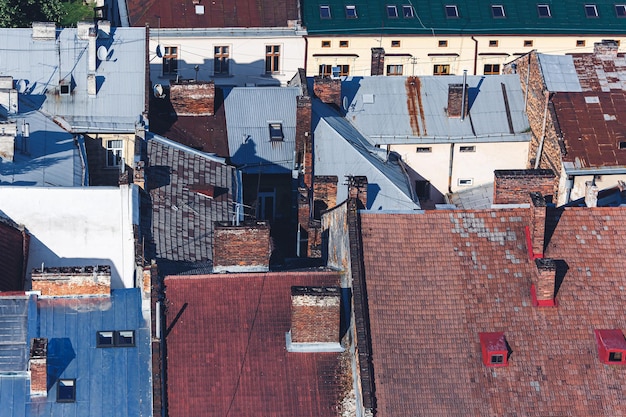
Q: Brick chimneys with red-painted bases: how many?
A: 2